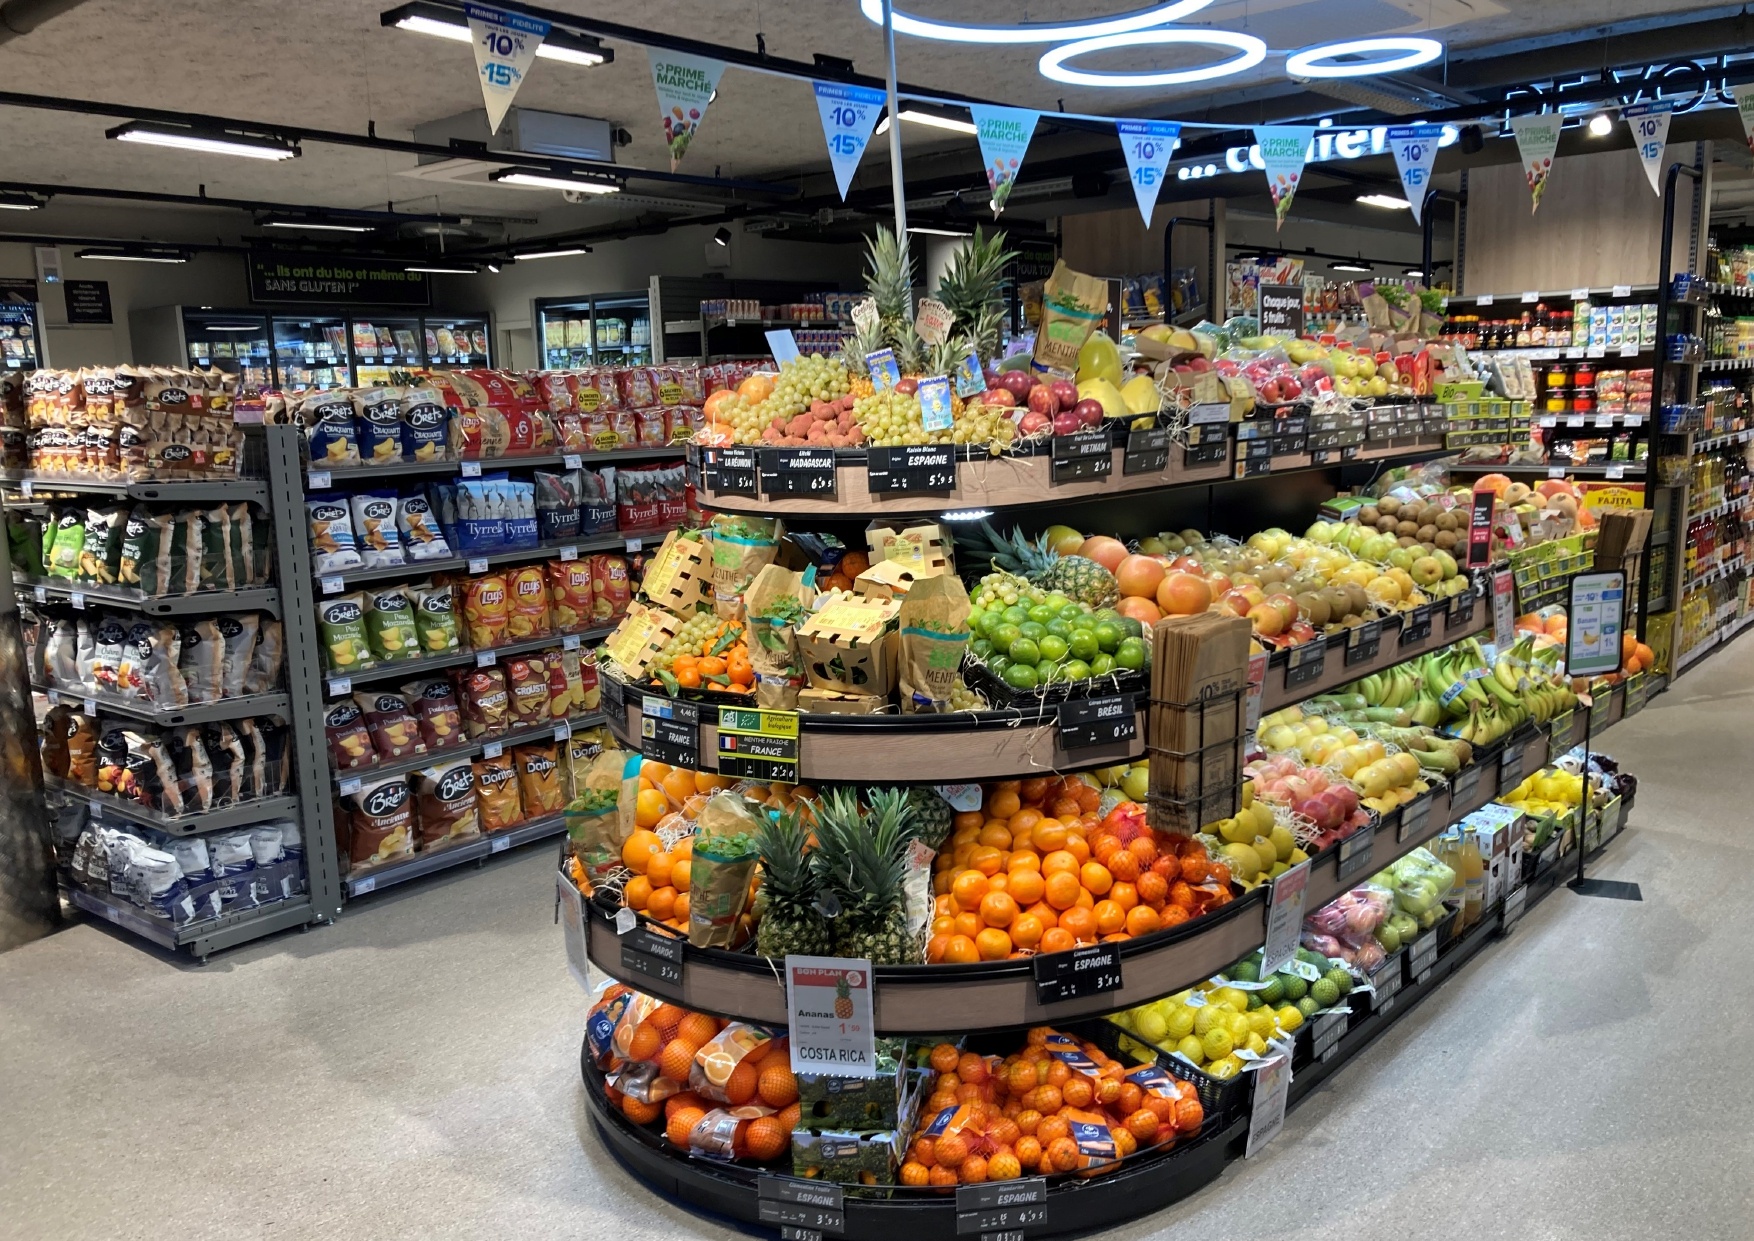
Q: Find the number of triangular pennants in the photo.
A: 10